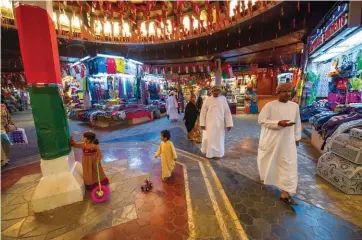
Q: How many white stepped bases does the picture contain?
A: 1